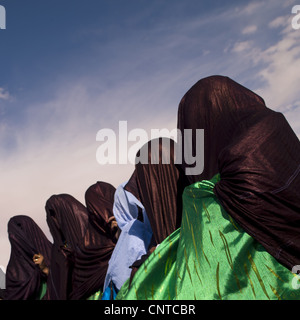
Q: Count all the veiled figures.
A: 5